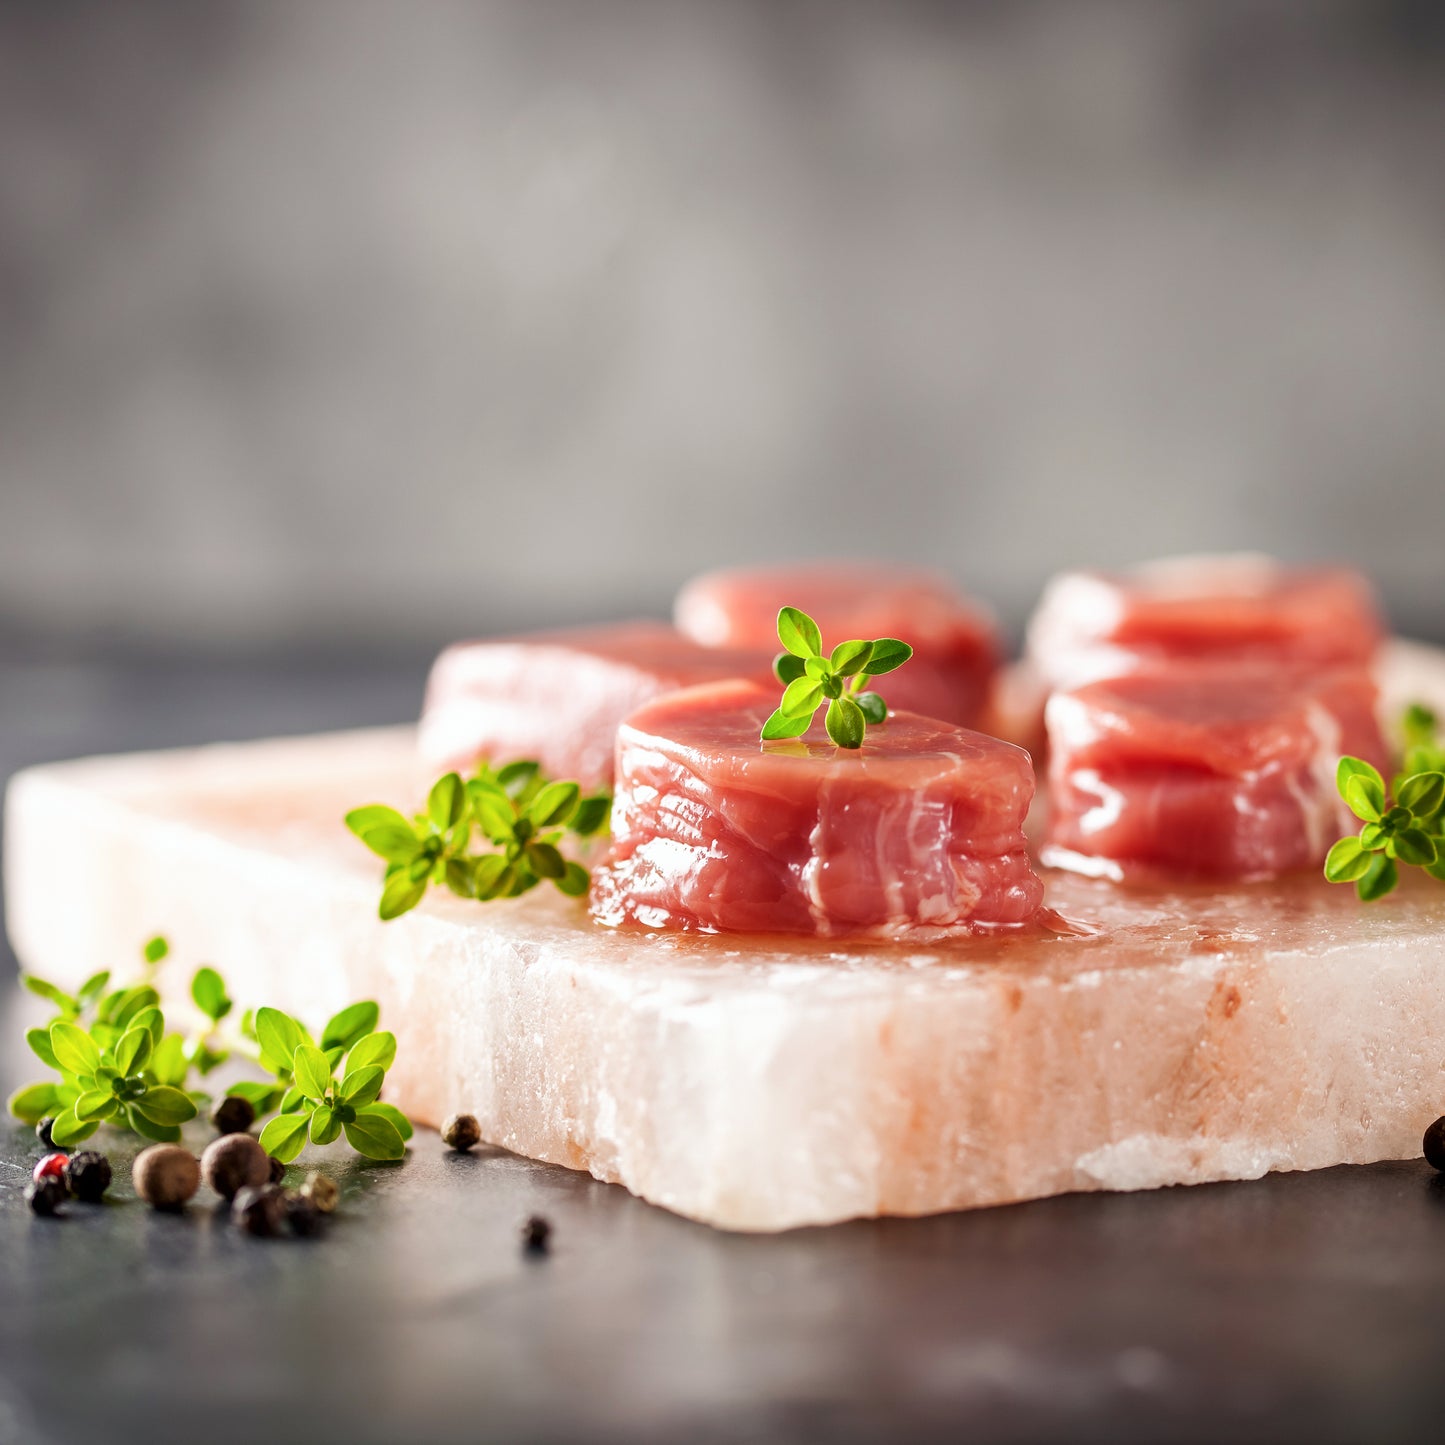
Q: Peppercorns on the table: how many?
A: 14